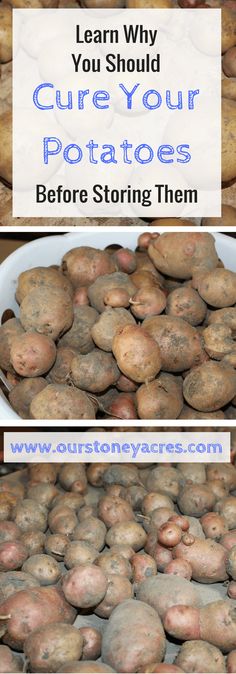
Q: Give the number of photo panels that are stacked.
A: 3